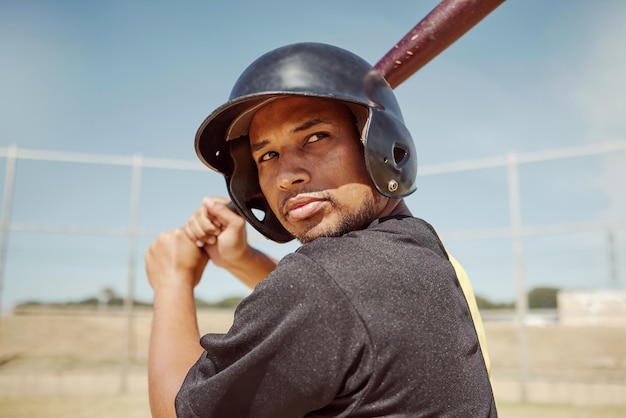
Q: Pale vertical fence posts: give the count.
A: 3